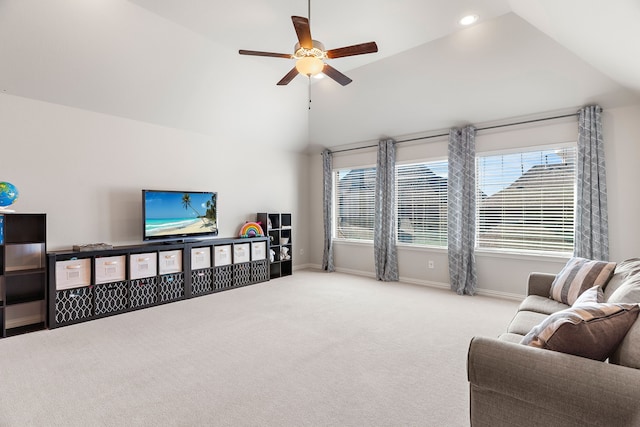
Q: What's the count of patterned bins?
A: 8